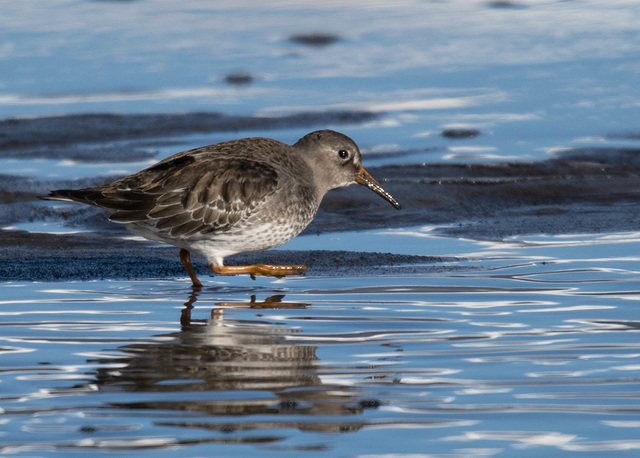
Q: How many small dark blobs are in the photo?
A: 4